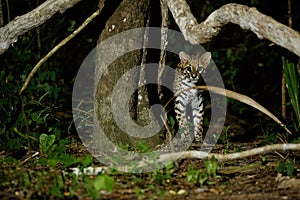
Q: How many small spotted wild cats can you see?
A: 1